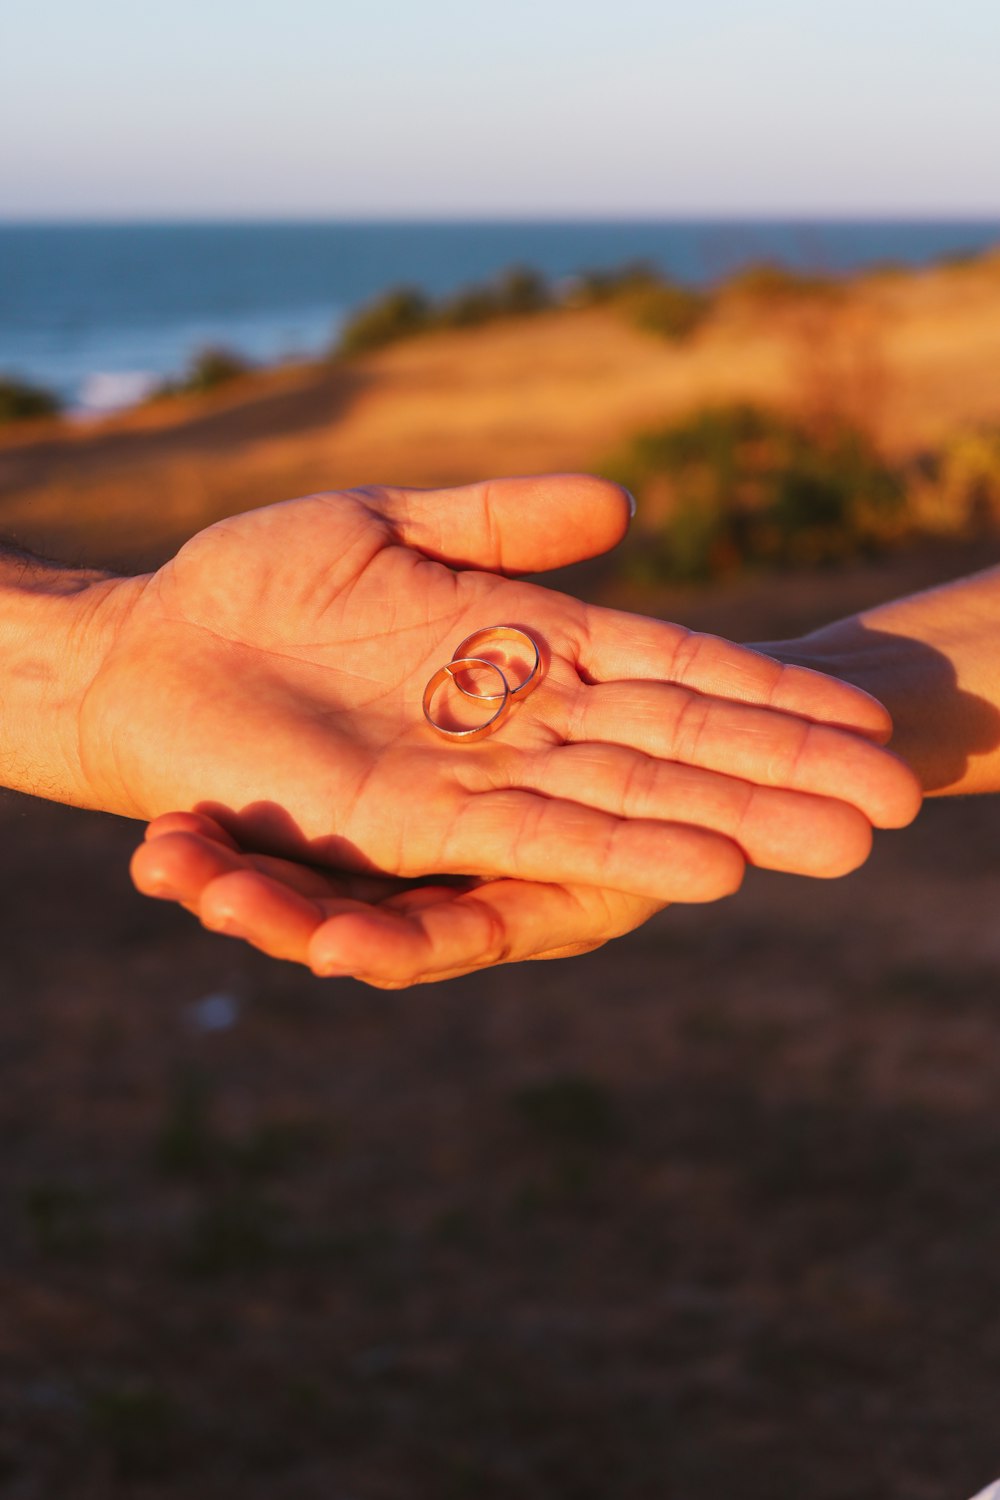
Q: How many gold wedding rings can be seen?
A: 2